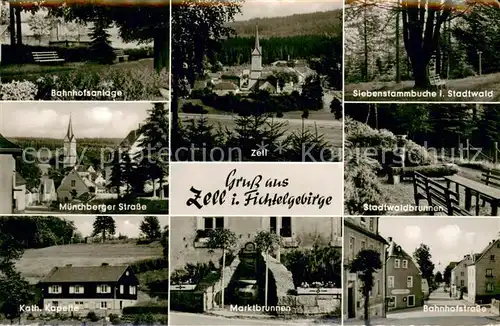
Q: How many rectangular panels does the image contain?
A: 9